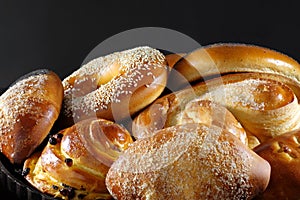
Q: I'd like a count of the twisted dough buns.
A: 2